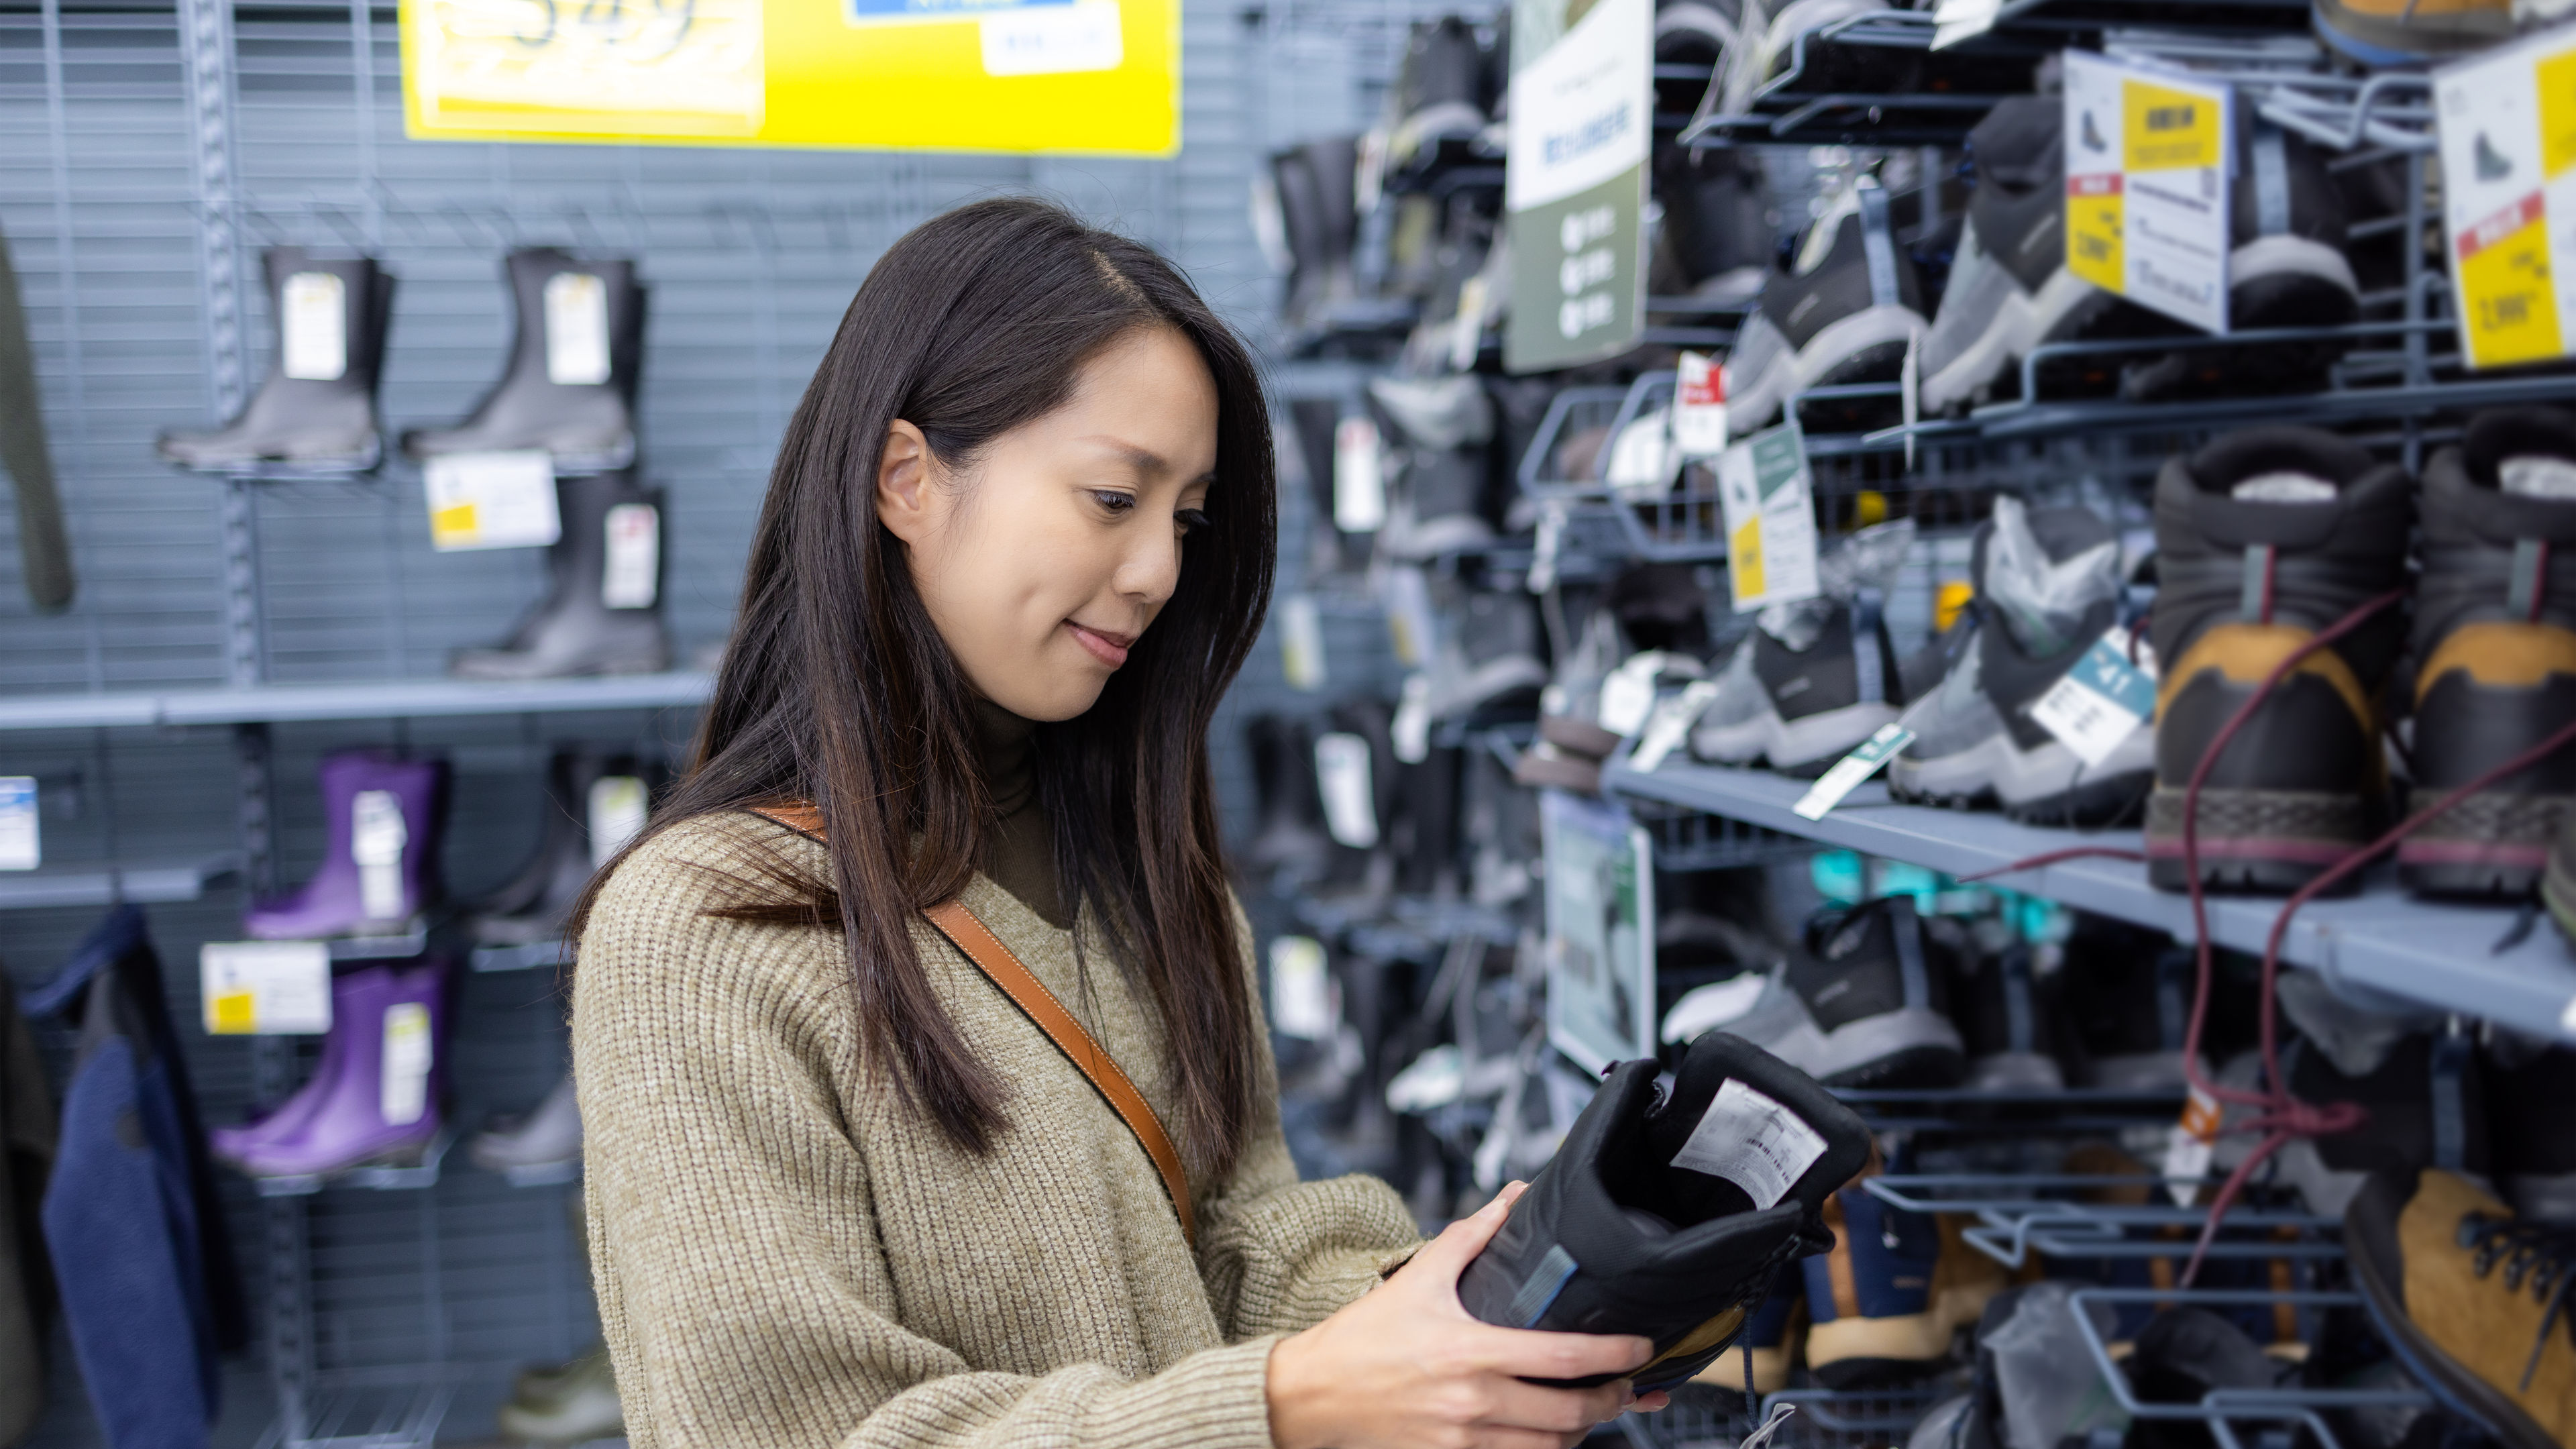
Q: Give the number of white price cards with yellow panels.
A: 5